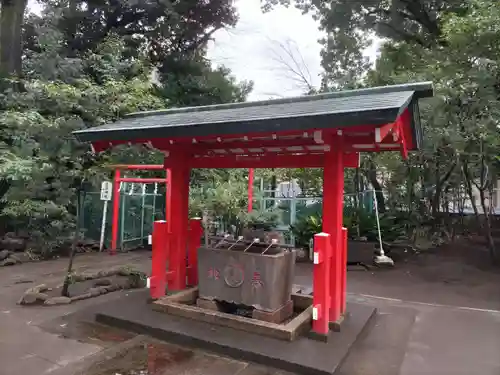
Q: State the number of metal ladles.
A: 4